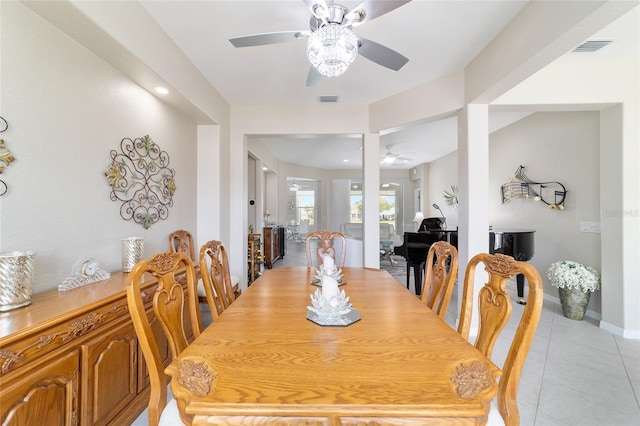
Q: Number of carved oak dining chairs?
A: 6